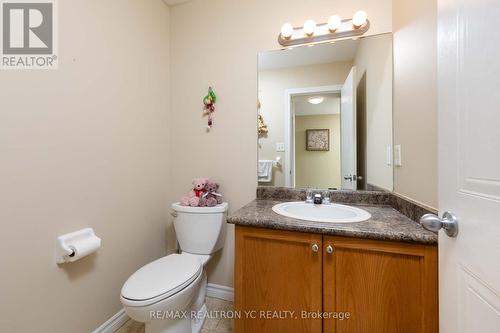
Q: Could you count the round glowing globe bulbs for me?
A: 4